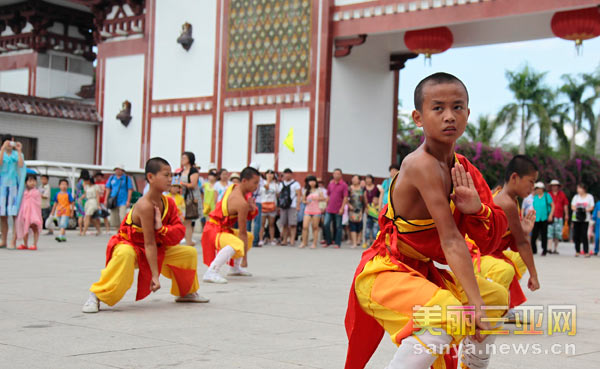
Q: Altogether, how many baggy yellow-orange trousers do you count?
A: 4